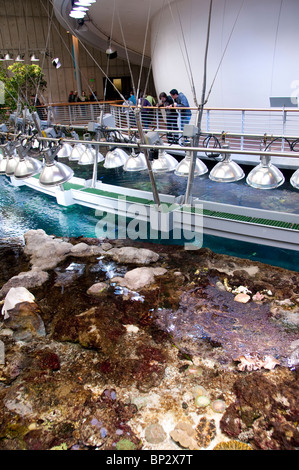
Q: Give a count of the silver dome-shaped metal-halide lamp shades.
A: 14